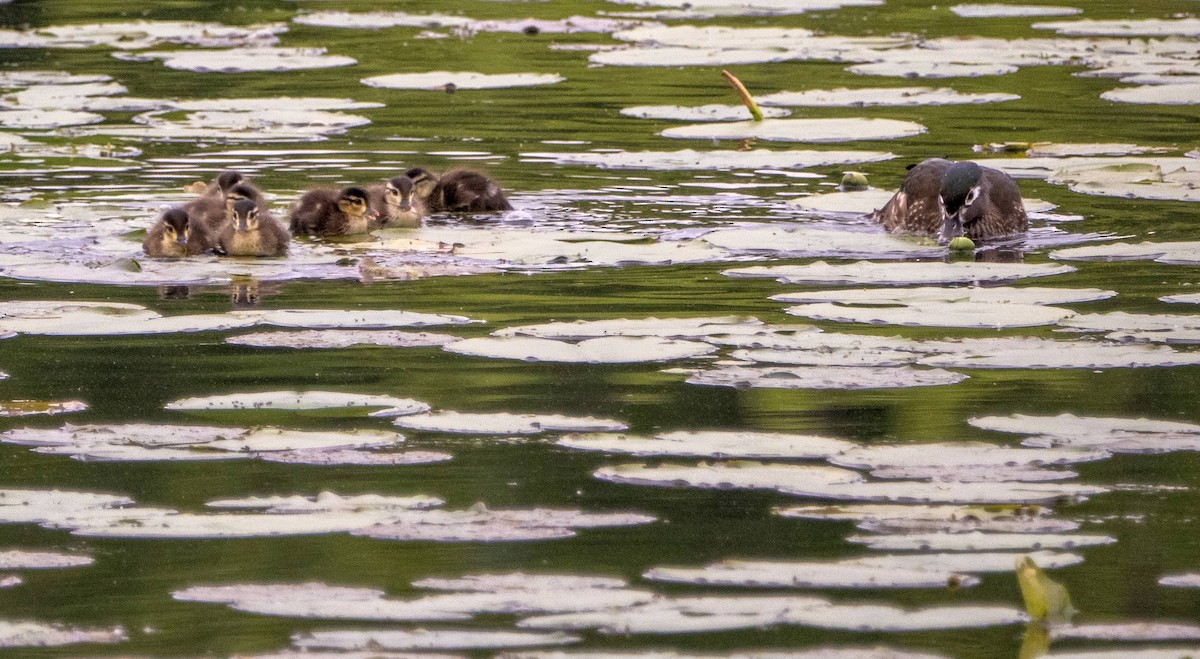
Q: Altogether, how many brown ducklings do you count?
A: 7